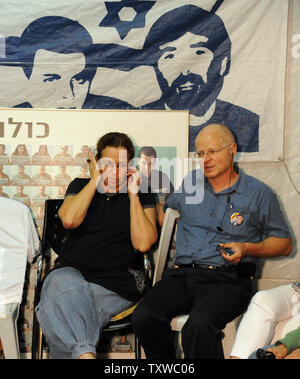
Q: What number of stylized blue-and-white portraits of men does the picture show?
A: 2